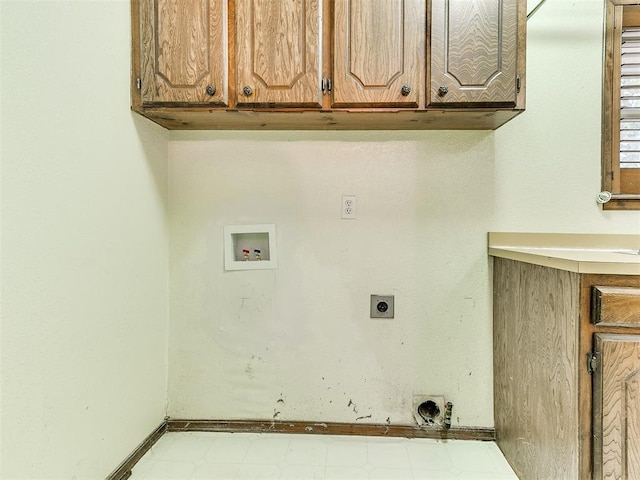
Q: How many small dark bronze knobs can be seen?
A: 4